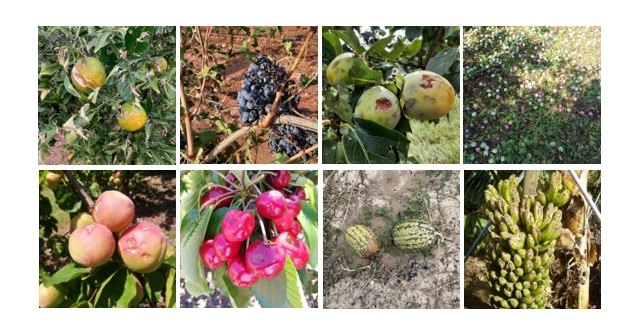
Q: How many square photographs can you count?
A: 8